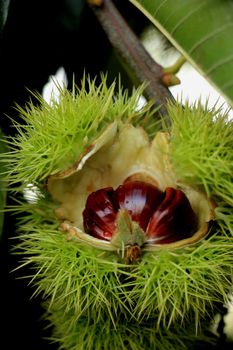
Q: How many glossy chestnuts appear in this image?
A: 3